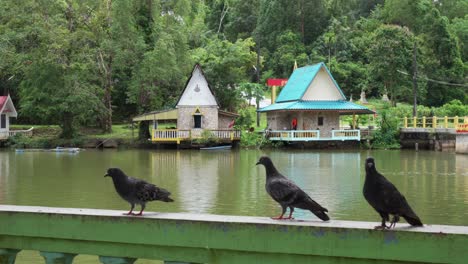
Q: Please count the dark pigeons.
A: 3